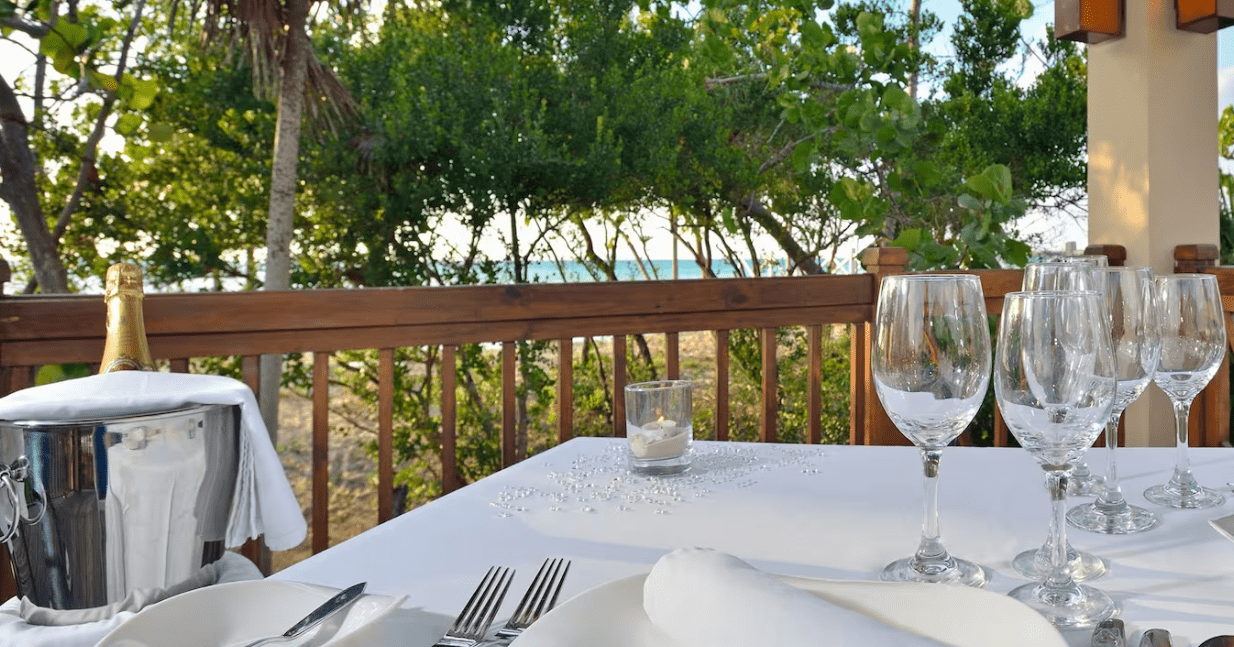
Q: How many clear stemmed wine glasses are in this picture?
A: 6